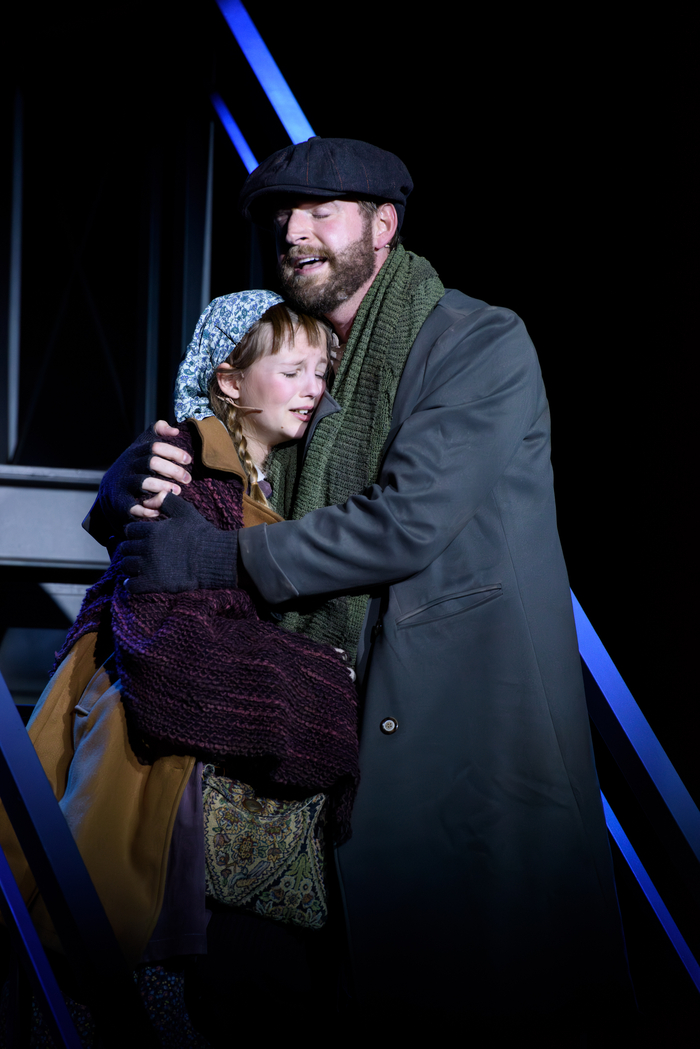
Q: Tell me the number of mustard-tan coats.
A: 1